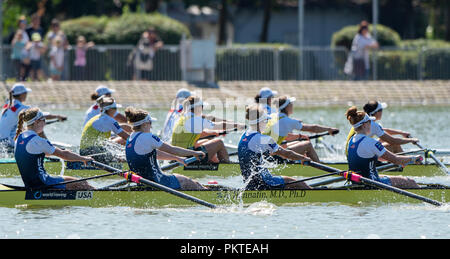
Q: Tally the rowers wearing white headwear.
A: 12